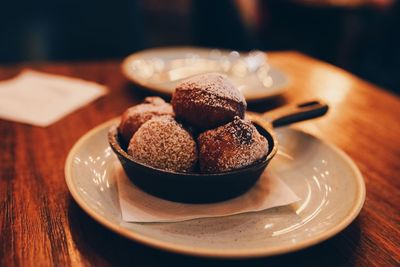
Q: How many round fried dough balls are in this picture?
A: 4